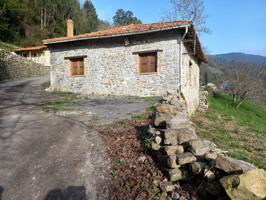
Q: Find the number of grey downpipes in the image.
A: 1